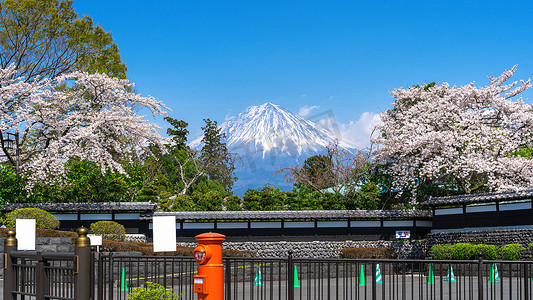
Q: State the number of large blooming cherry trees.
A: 2